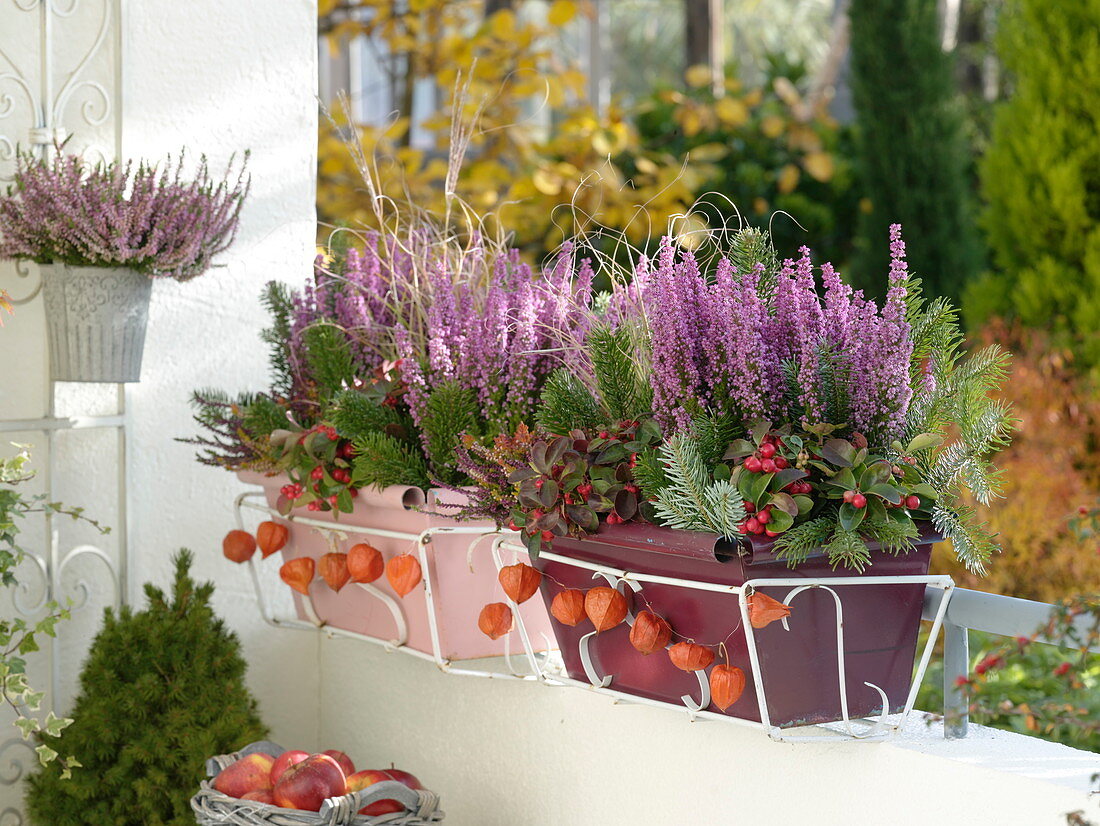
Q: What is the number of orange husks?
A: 14